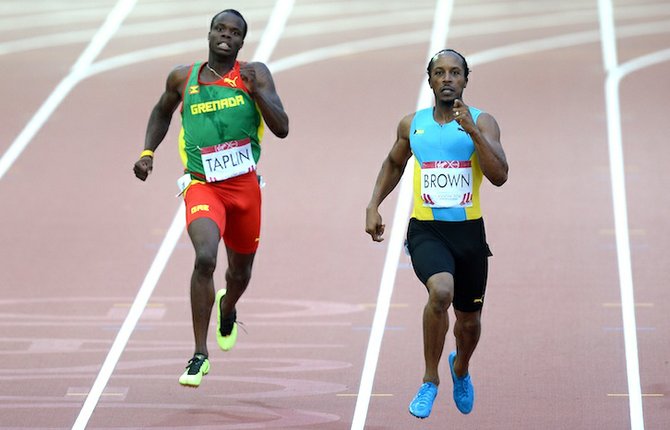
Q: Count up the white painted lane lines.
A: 4